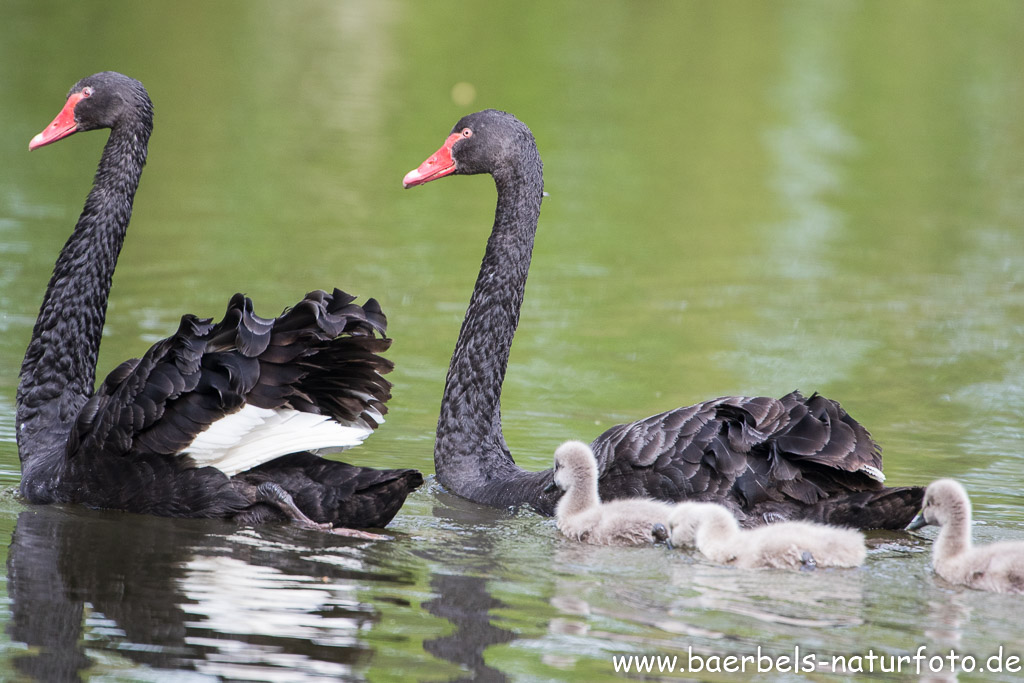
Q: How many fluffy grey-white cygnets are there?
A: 3